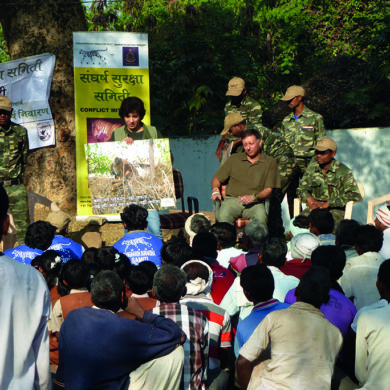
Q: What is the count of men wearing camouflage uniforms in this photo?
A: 5